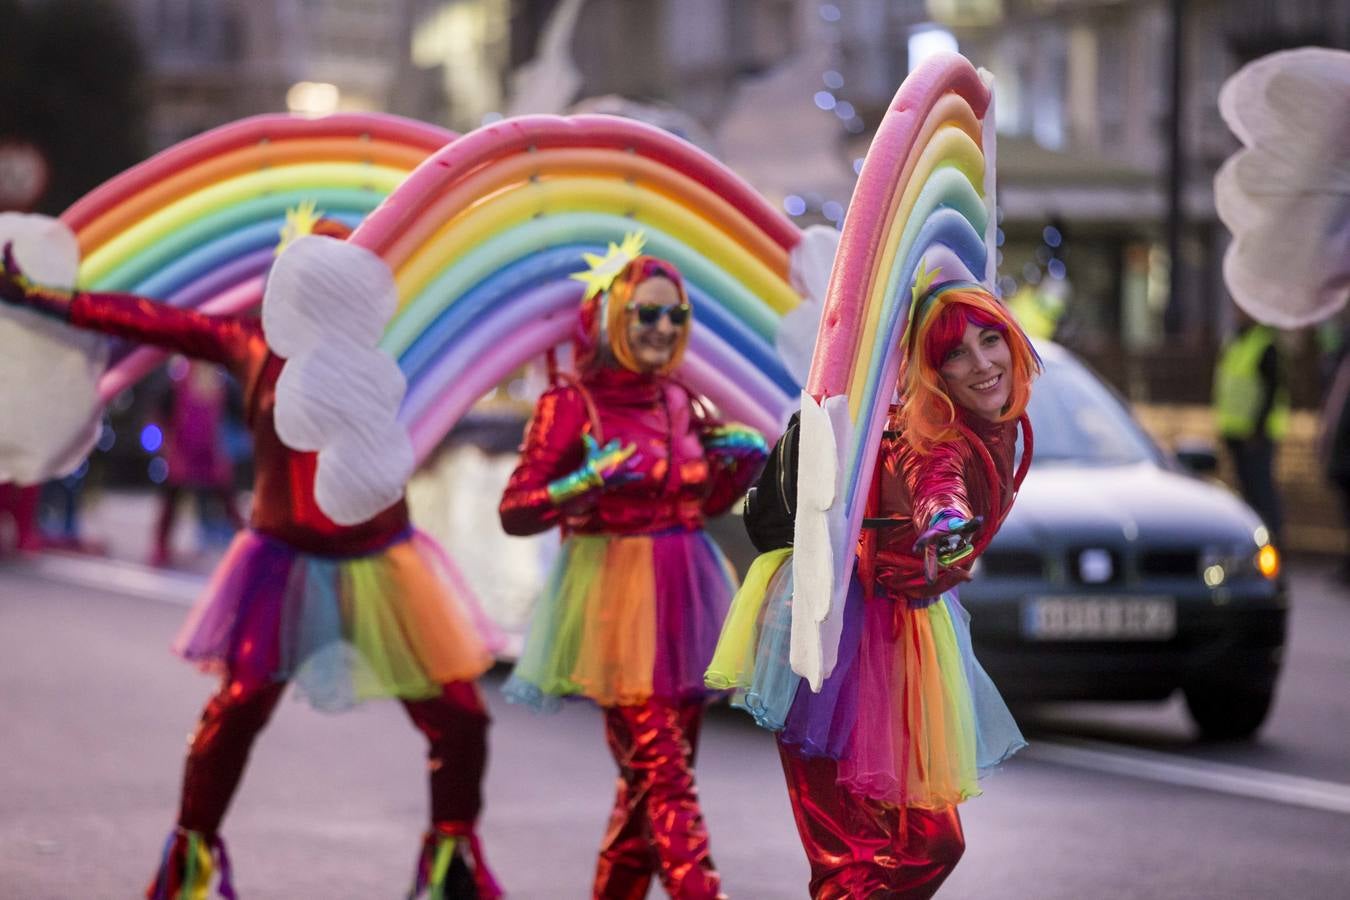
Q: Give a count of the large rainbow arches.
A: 3